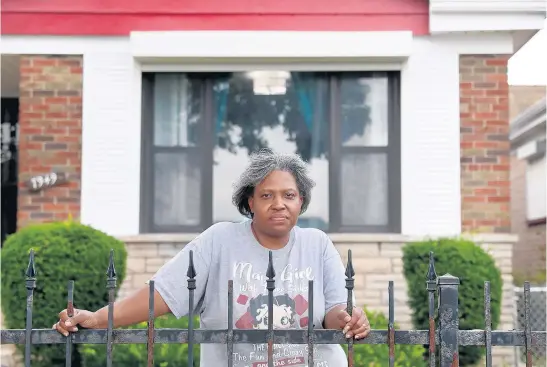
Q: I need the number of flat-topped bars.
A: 7